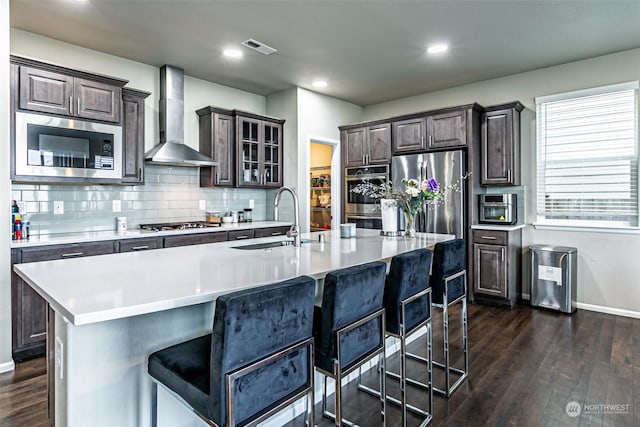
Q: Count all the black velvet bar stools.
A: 4